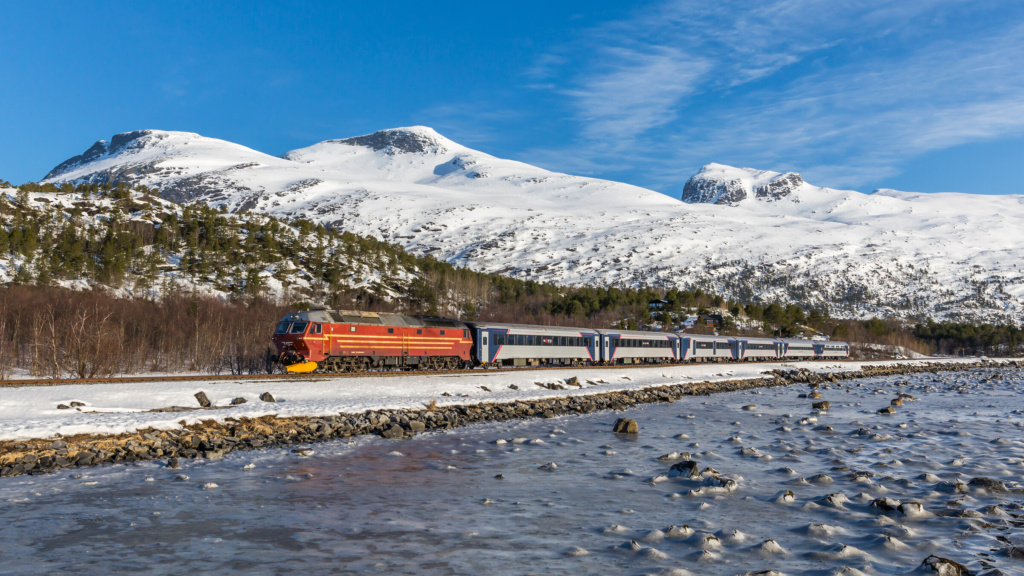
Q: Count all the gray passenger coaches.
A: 6